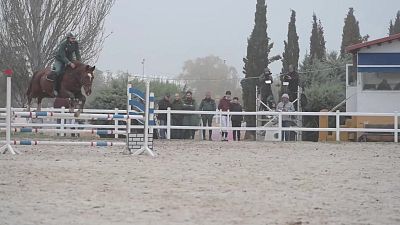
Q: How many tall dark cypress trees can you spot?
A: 5